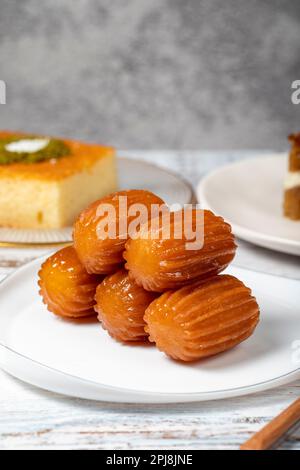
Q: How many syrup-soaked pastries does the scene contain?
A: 5